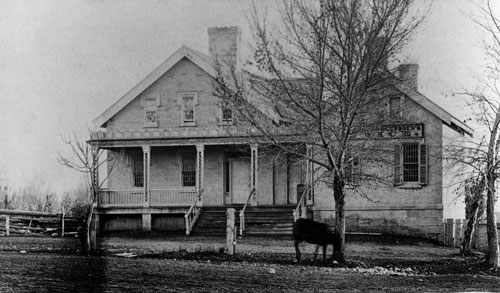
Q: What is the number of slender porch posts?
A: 5